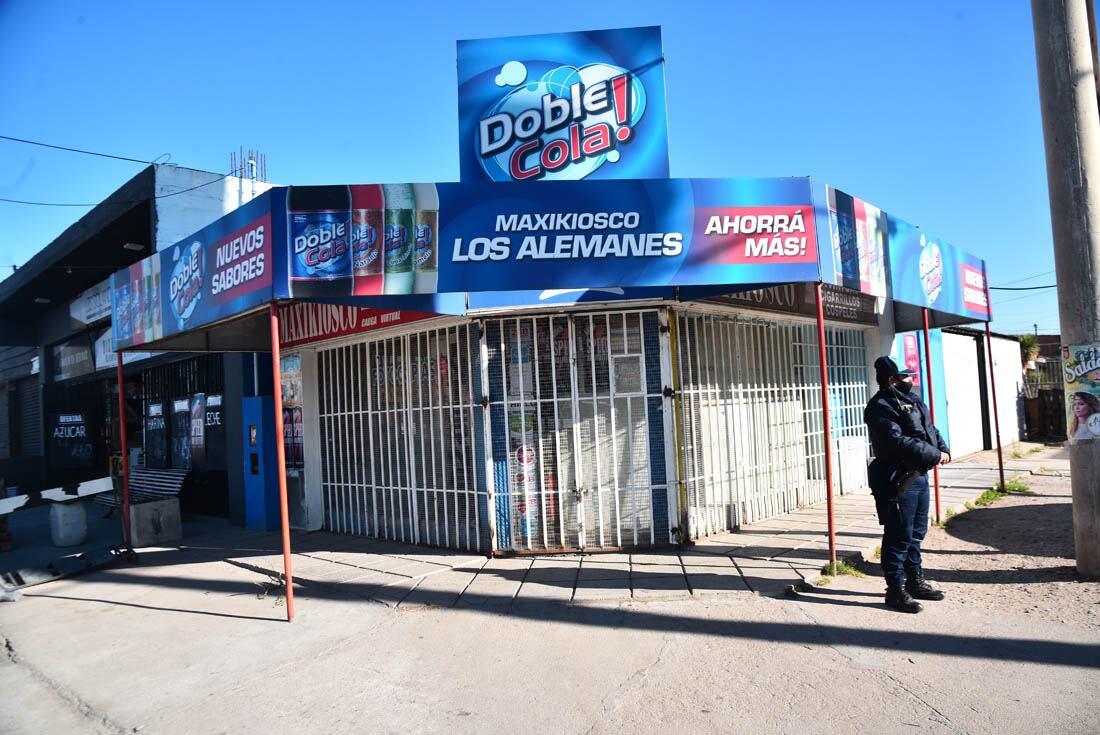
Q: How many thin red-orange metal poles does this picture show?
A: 5